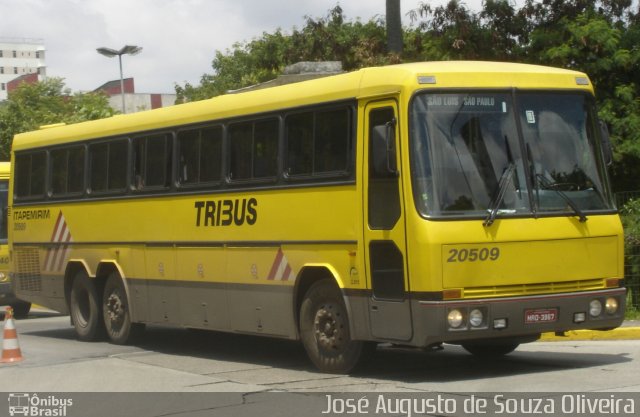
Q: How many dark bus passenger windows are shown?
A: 7